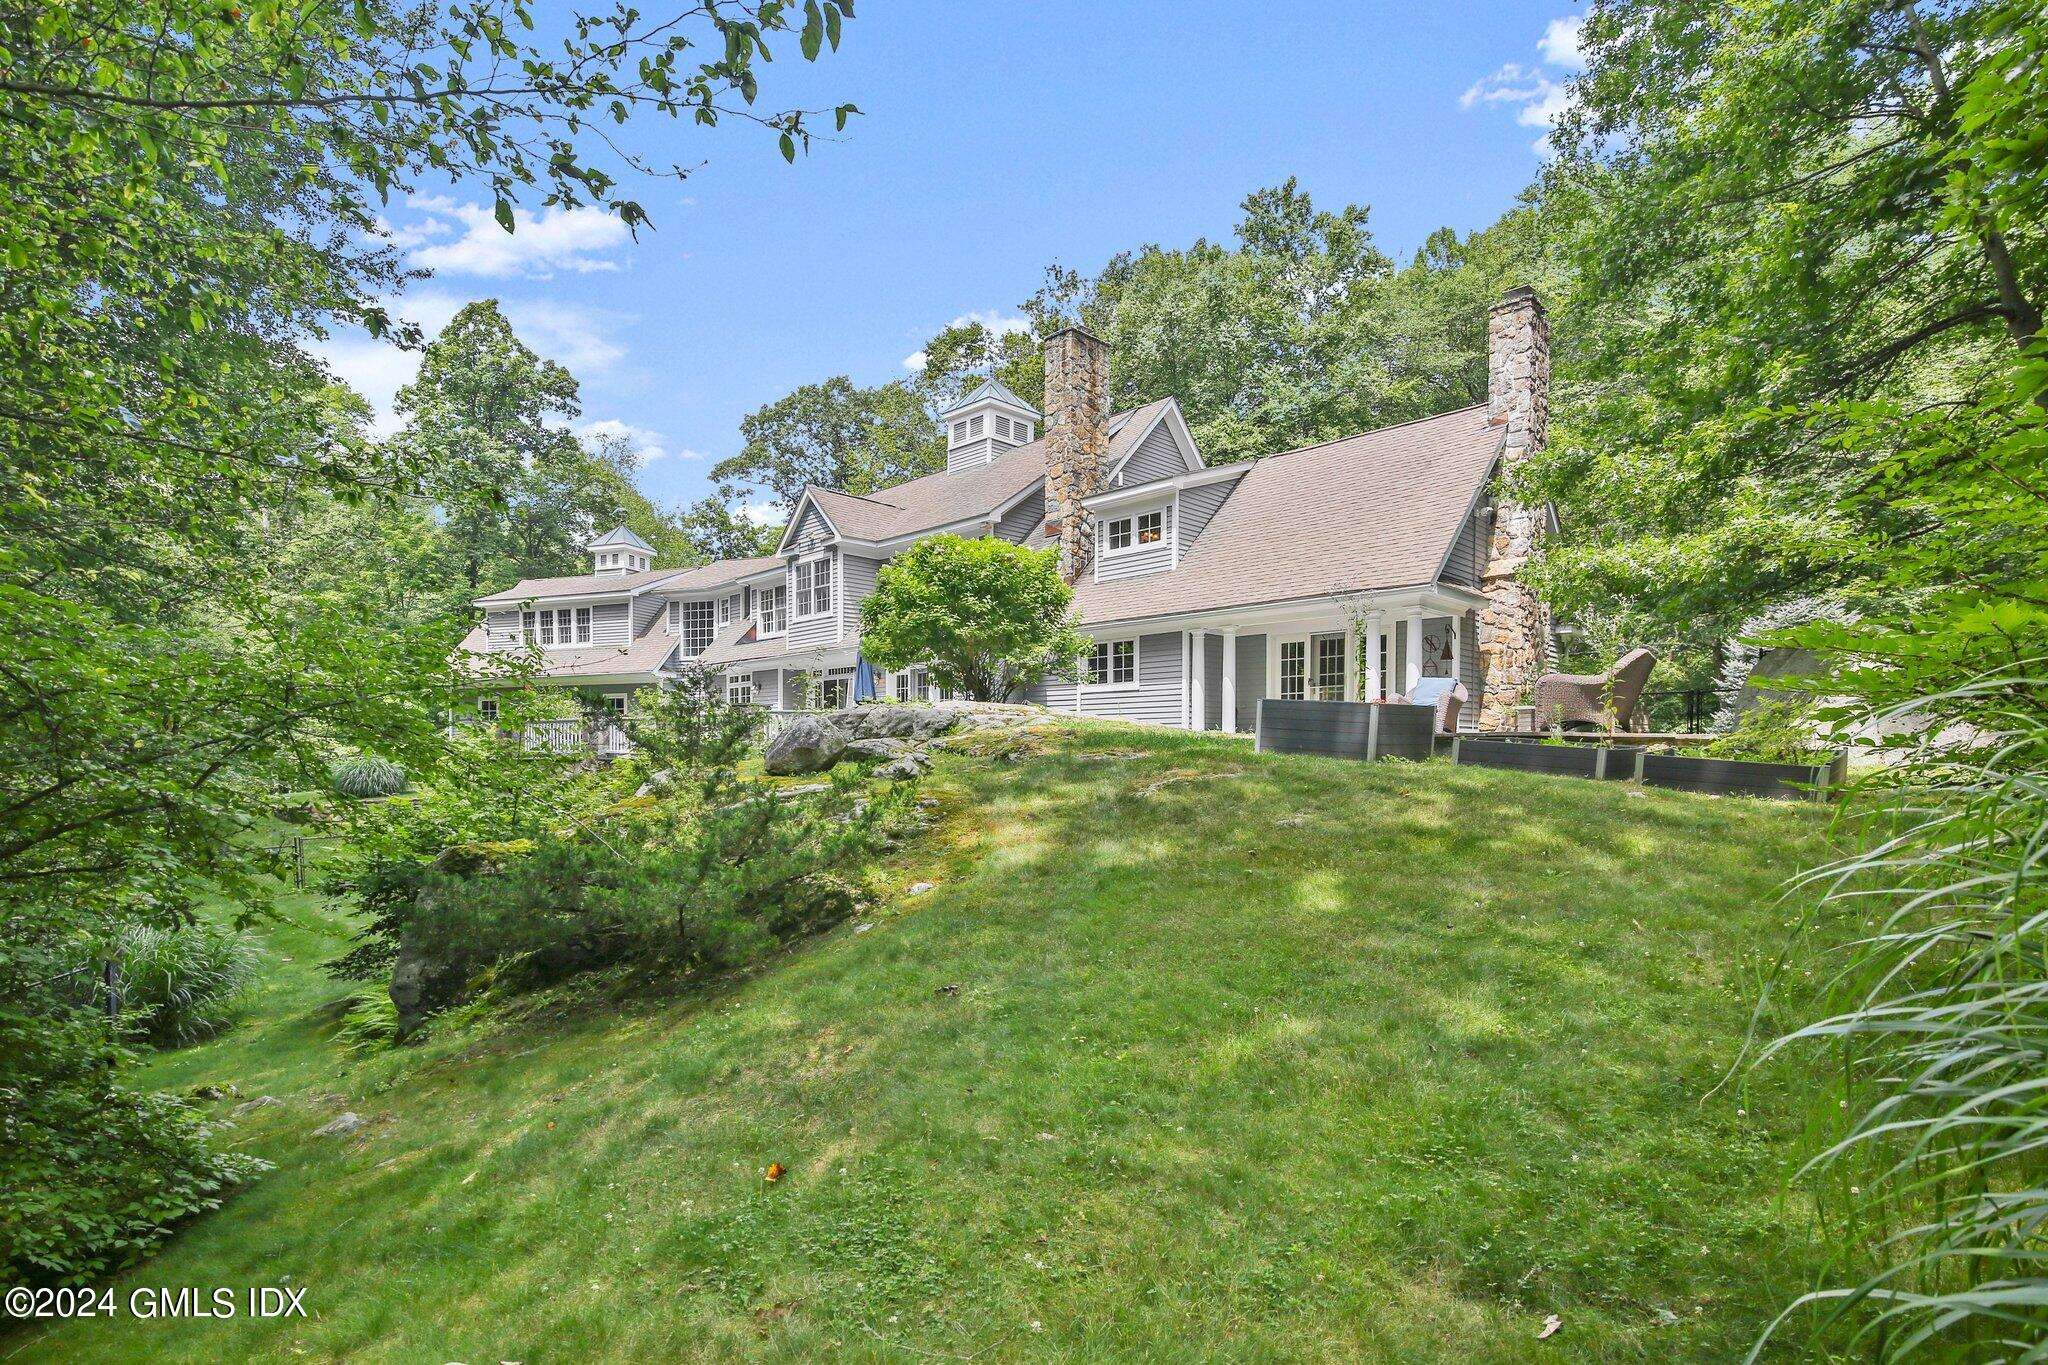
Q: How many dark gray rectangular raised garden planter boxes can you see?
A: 3